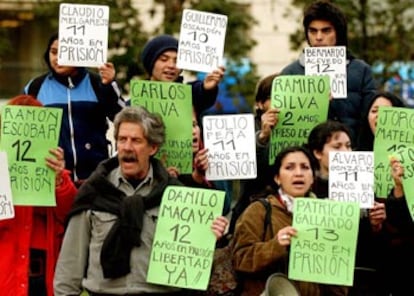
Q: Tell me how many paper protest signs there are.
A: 13